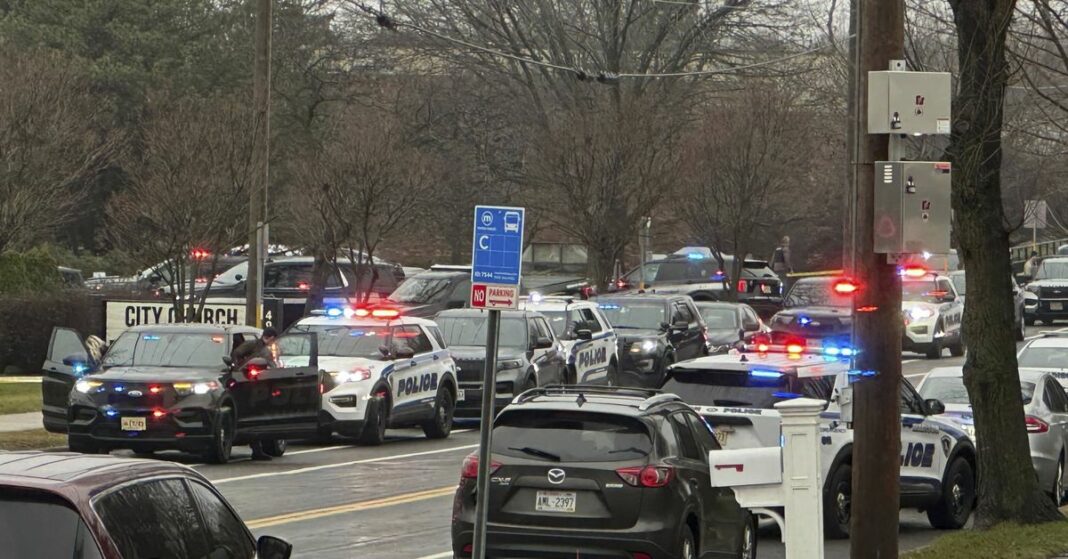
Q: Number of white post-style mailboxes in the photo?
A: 1